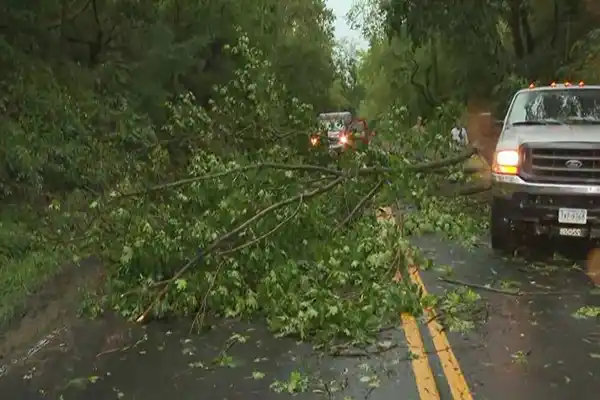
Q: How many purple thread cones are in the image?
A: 0